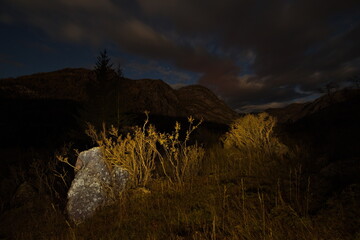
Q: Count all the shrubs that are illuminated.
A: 2